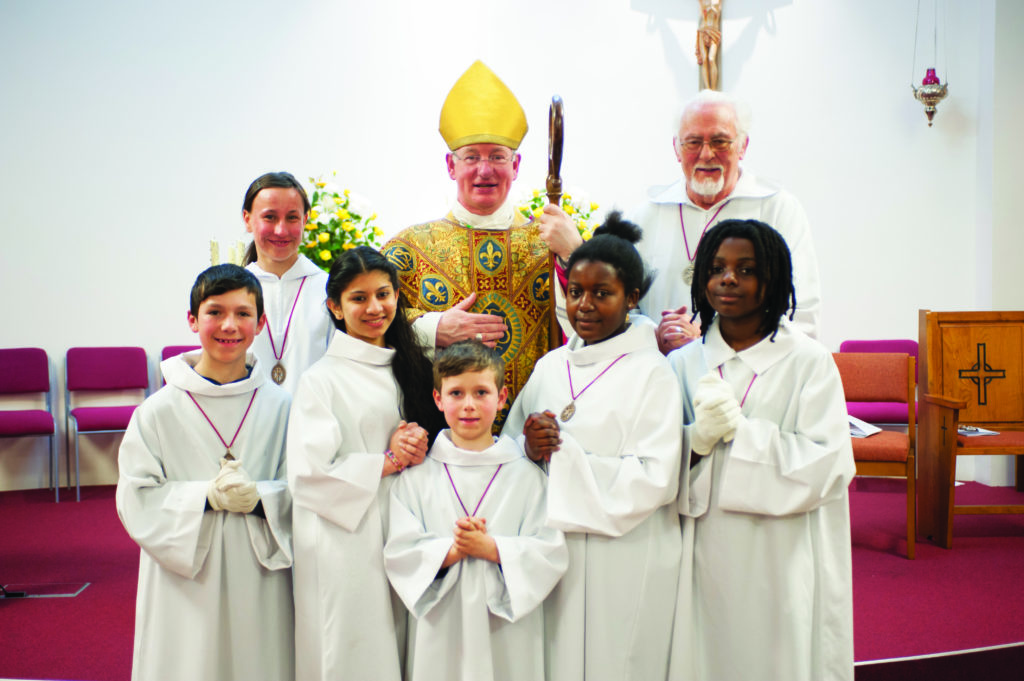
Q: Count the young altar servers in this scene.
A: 6